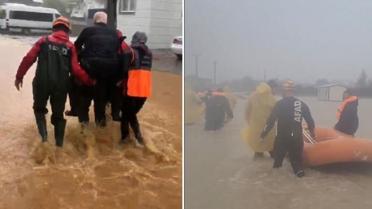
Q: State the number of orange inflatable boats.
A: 1